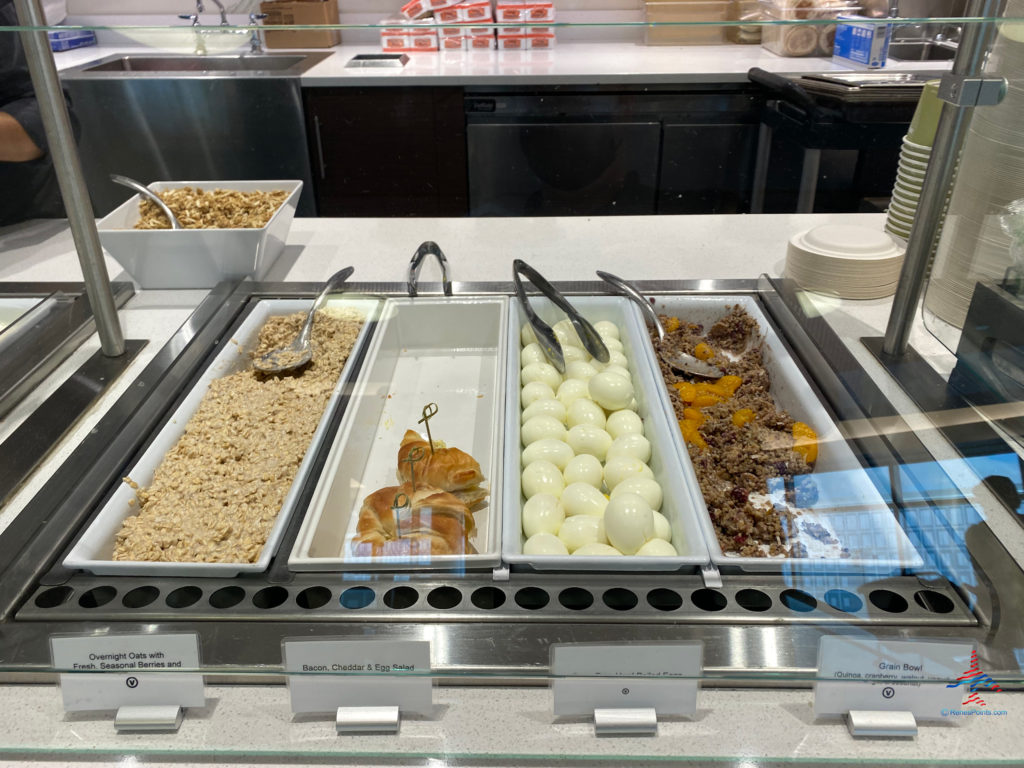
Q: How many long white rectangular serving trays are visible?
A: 4